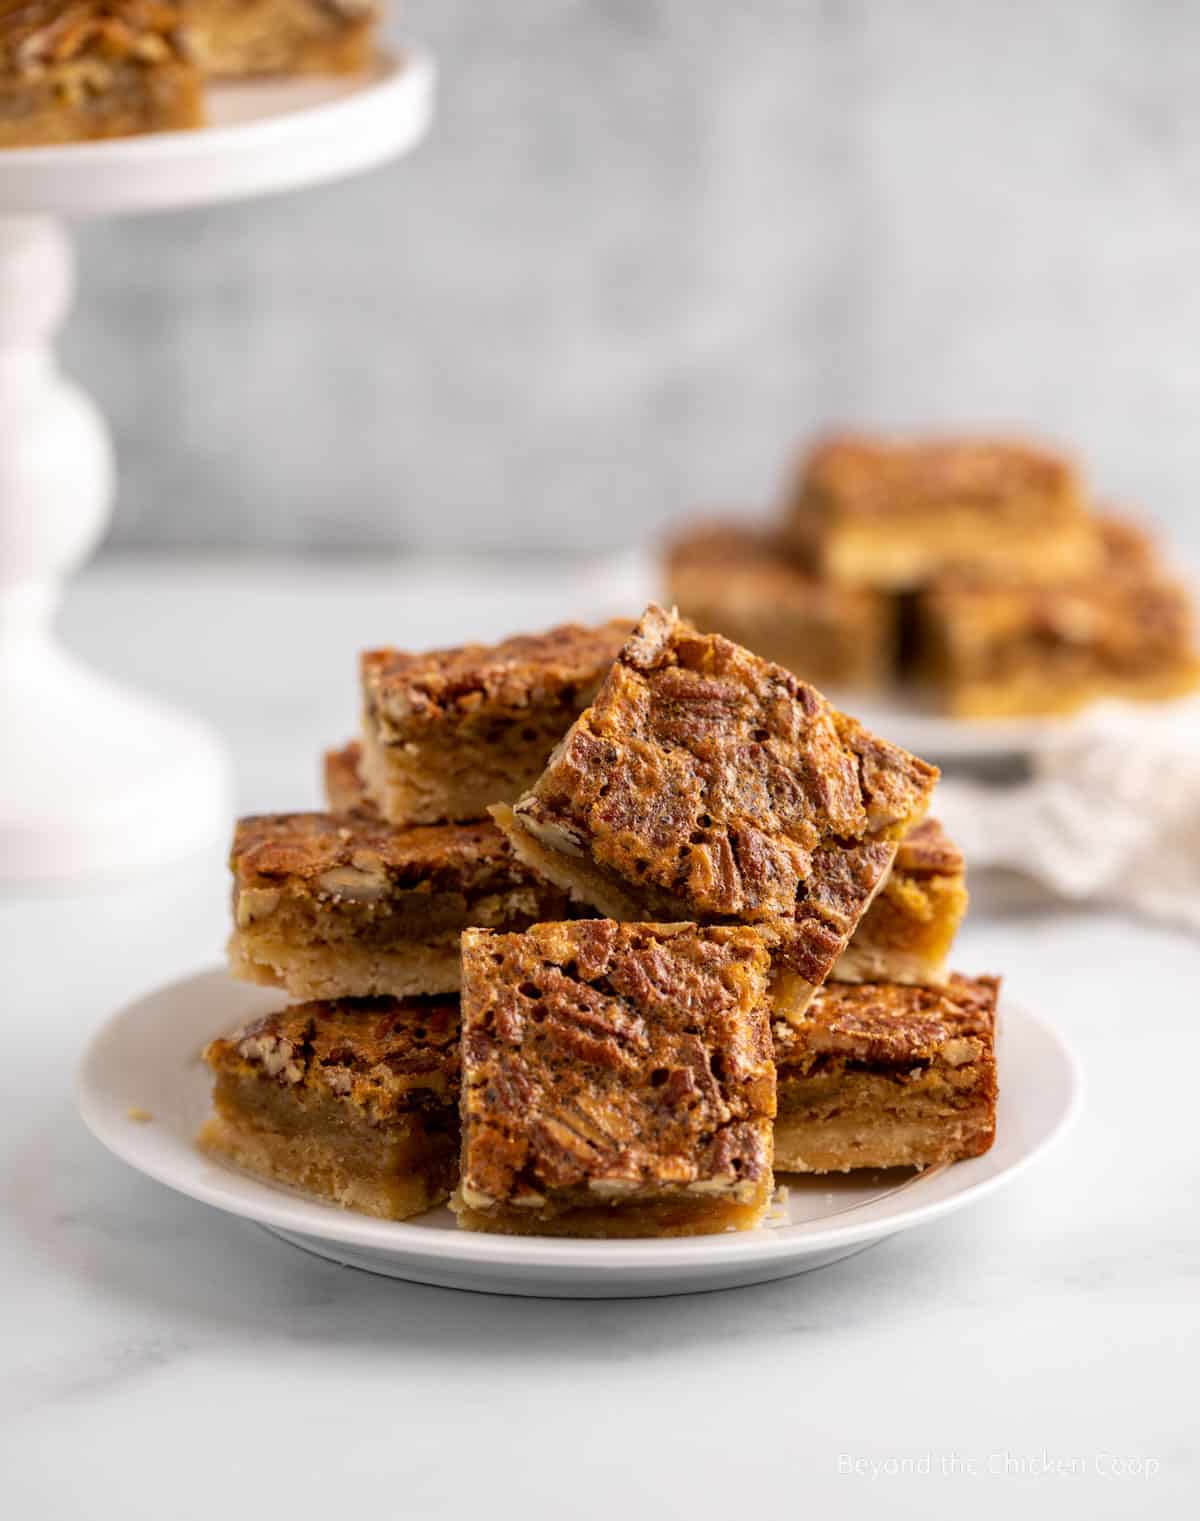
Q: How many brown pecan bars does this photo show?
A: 14